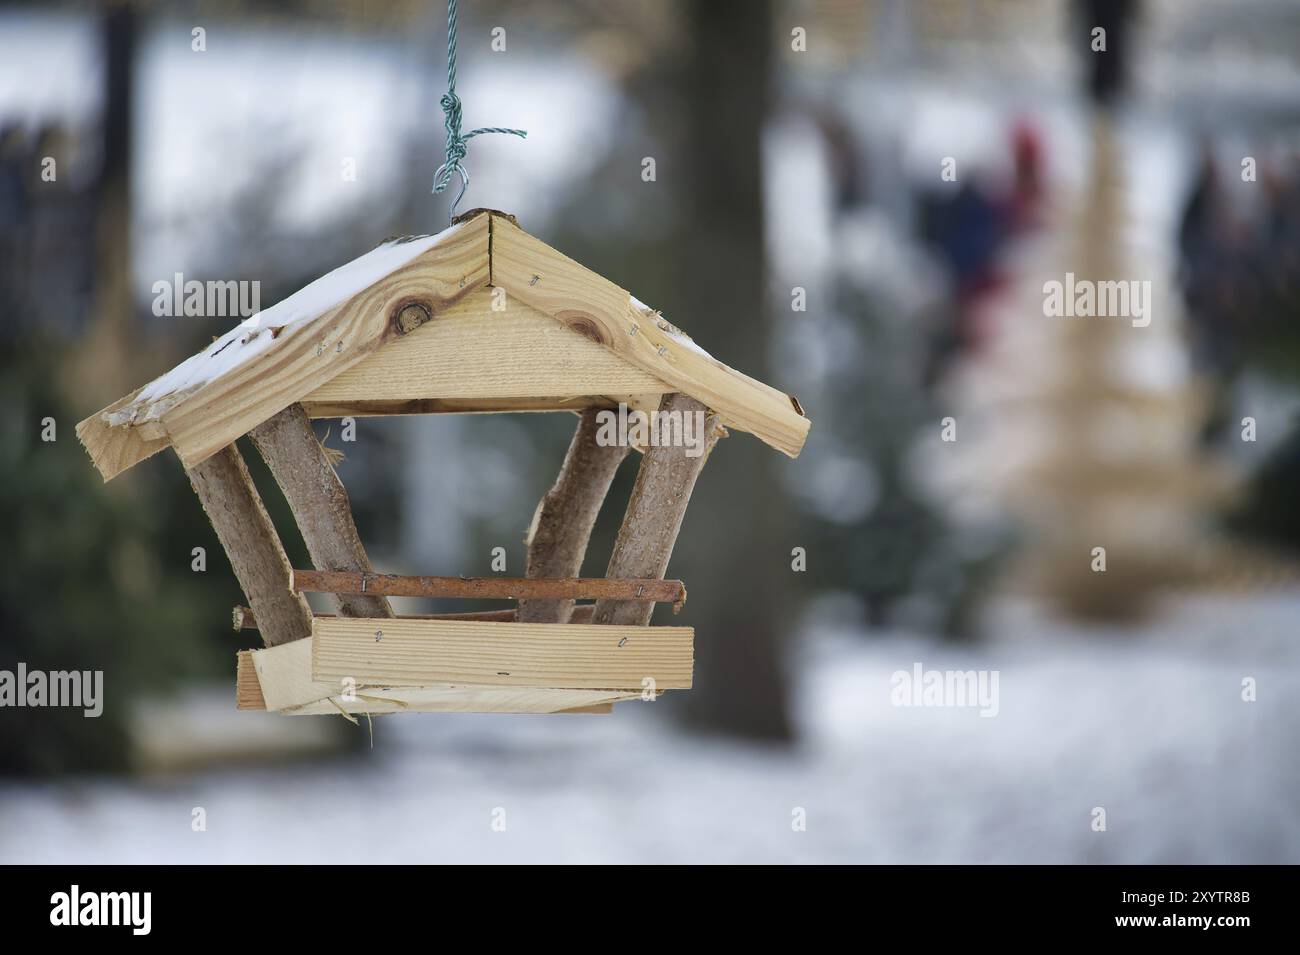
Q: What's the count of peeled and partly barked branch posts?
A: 4